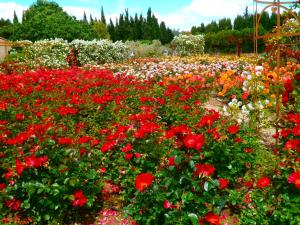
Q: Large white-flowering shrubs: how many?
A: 3